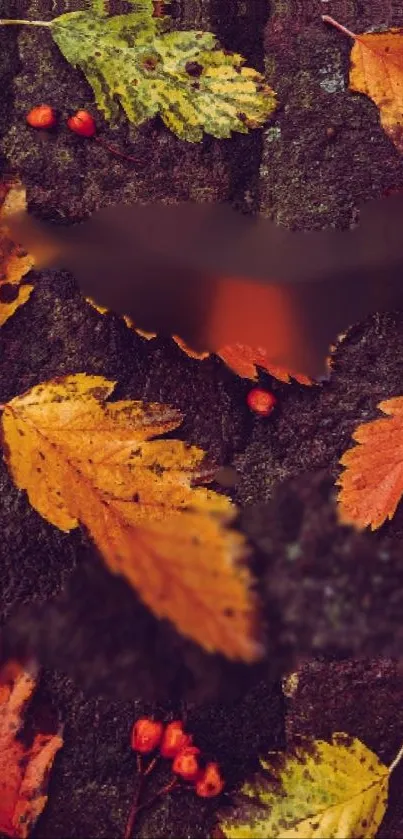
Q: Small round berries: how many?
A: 7